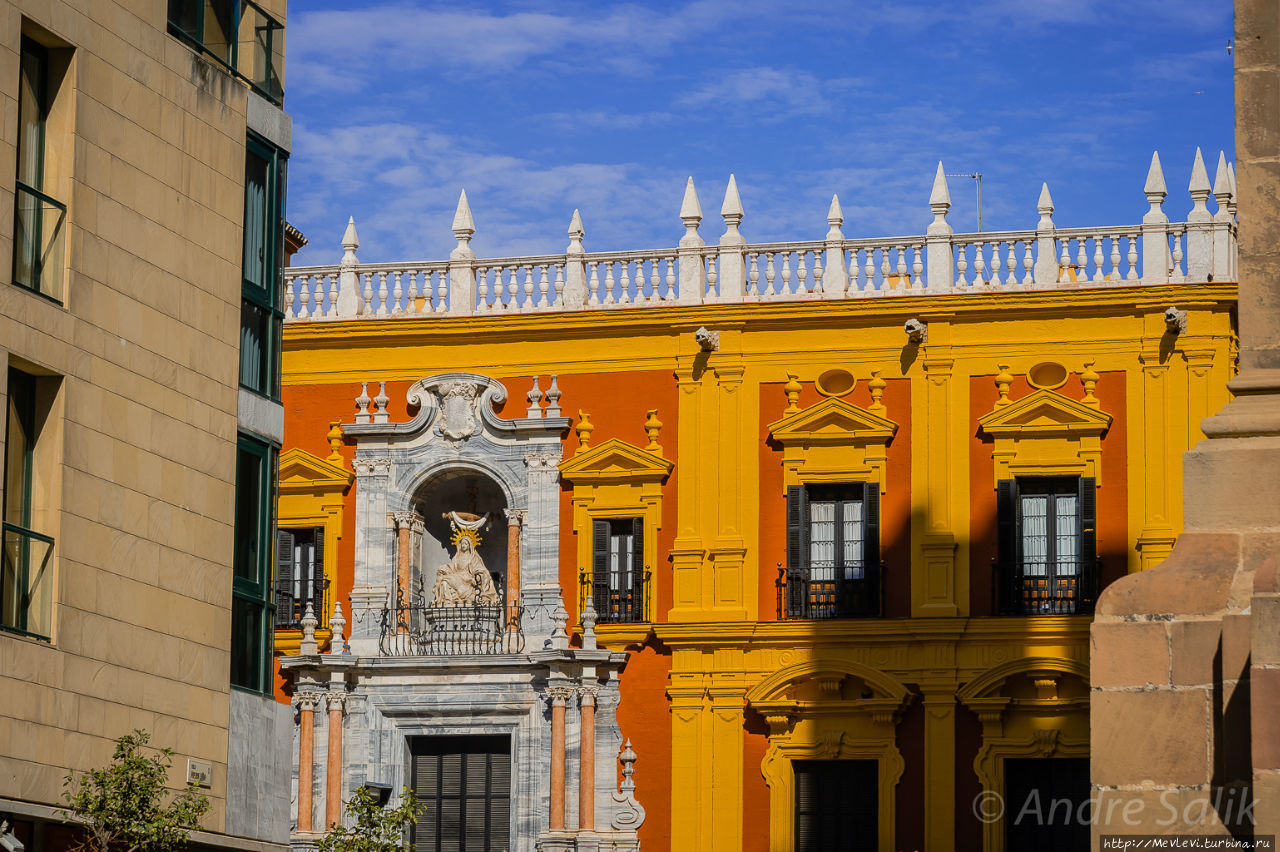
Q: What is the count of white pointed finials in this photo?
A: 12